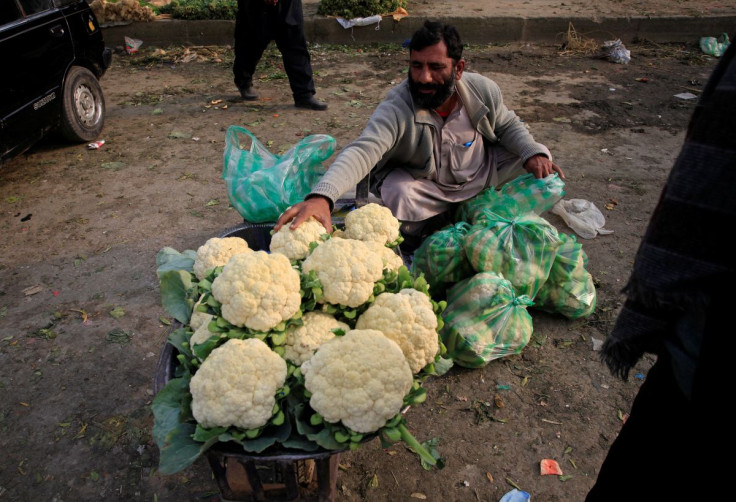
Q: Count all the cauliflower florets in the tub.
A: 11